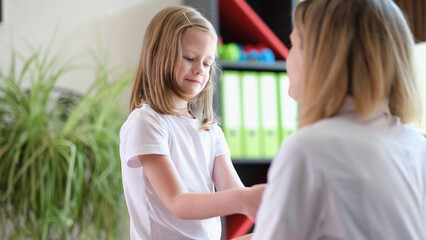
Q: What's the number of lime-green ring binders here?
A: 4